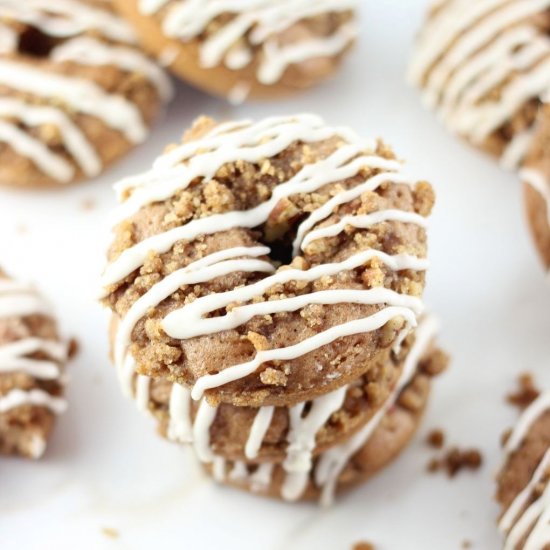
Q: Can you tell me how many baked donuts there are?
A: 9